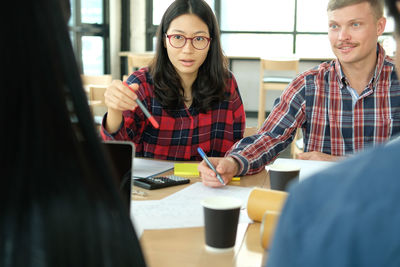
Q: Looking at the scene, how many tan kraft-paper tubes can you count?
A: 2